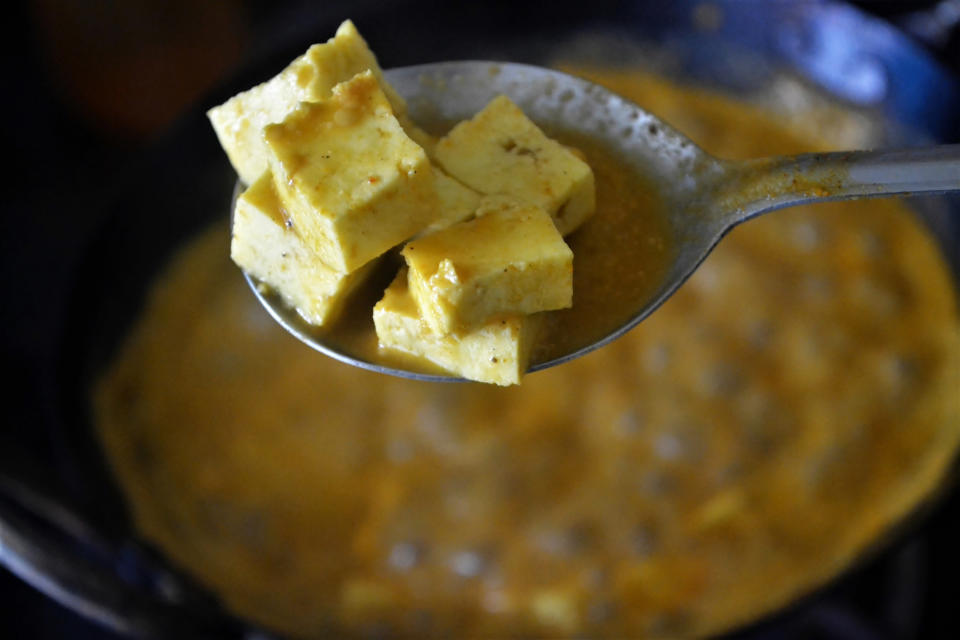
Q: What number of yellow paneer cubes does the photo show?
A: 7